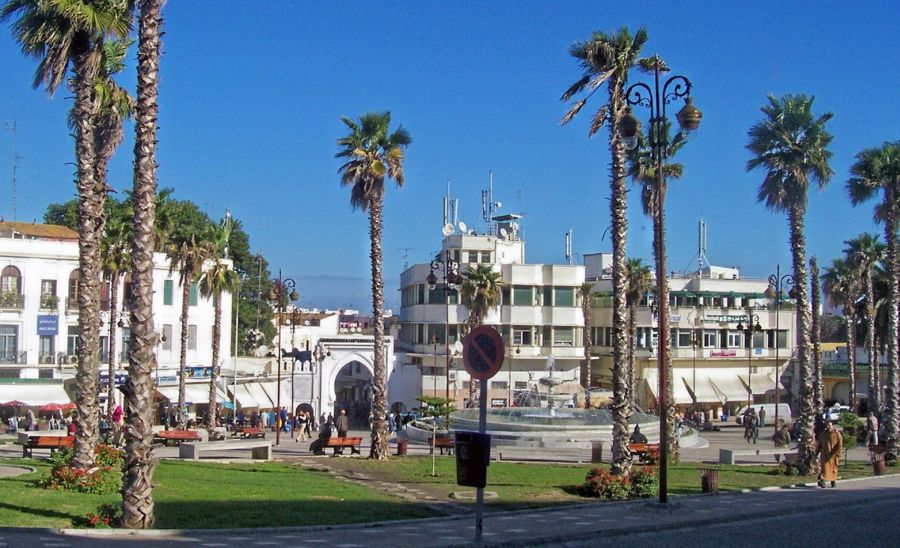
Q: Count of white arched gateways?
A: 1